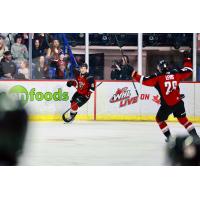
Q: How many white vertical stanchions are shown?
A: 3